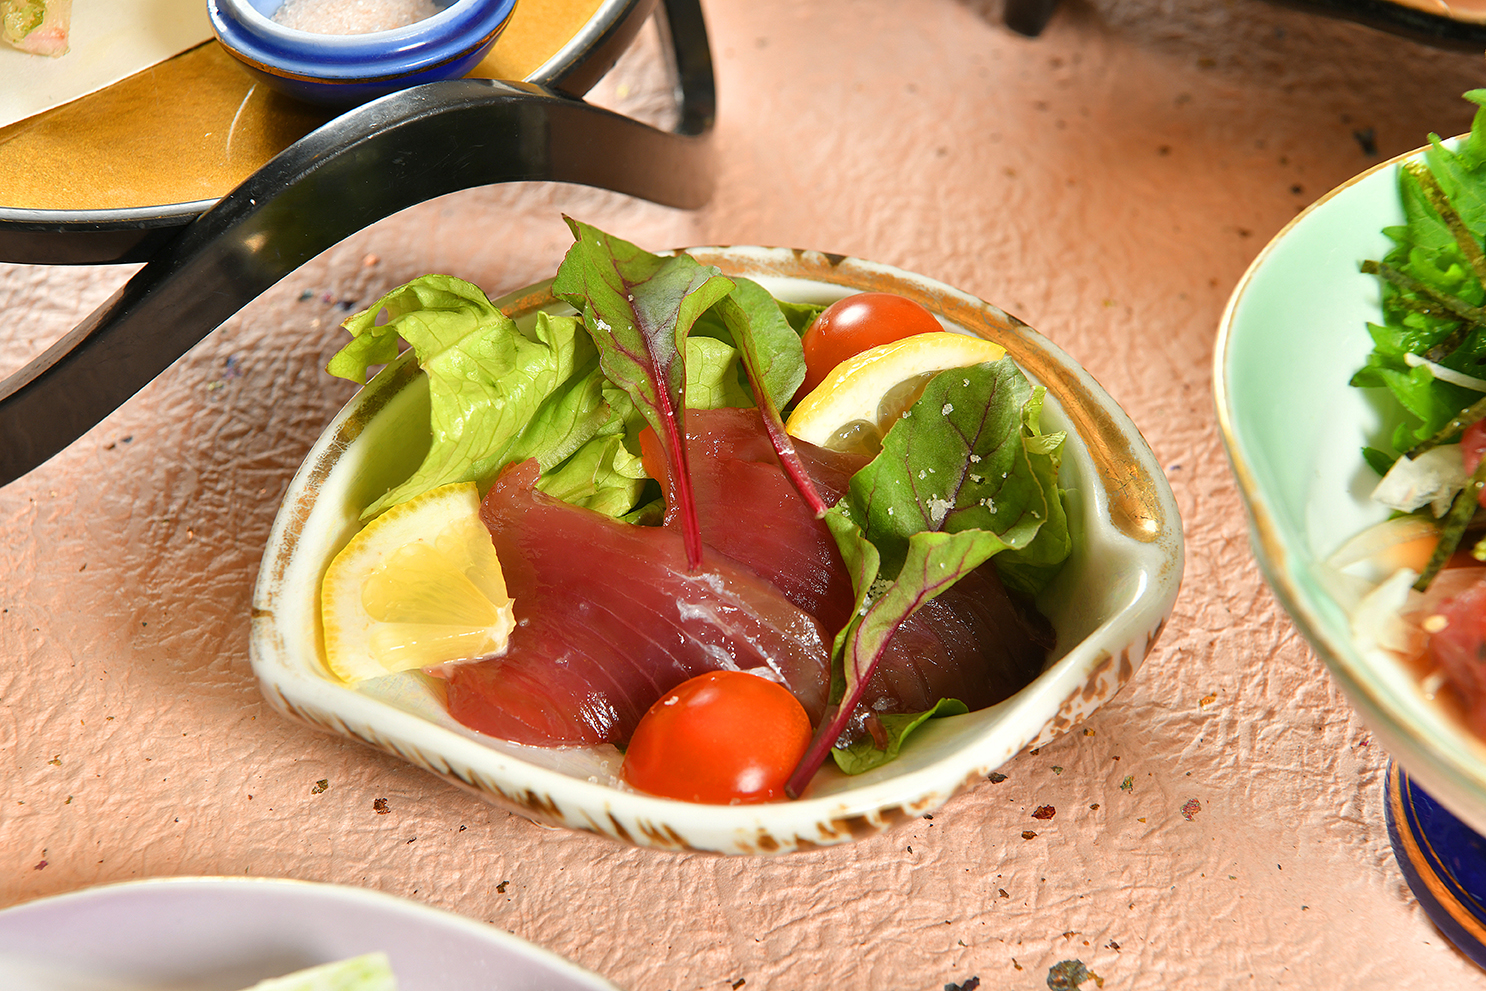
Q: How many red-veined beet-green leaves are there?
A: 3